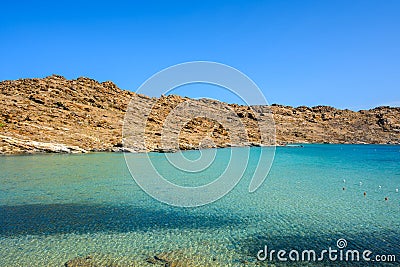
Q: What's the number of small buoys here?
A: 7